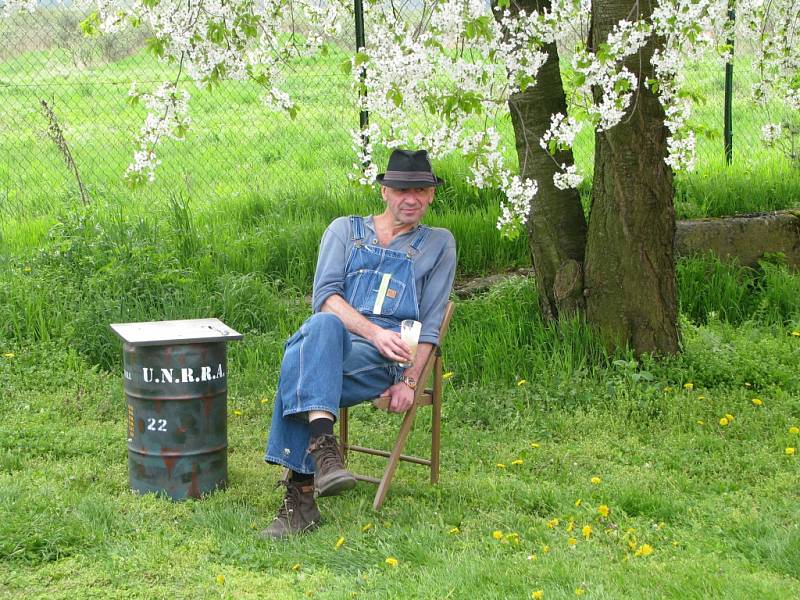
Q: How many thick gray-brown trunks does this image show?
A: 2